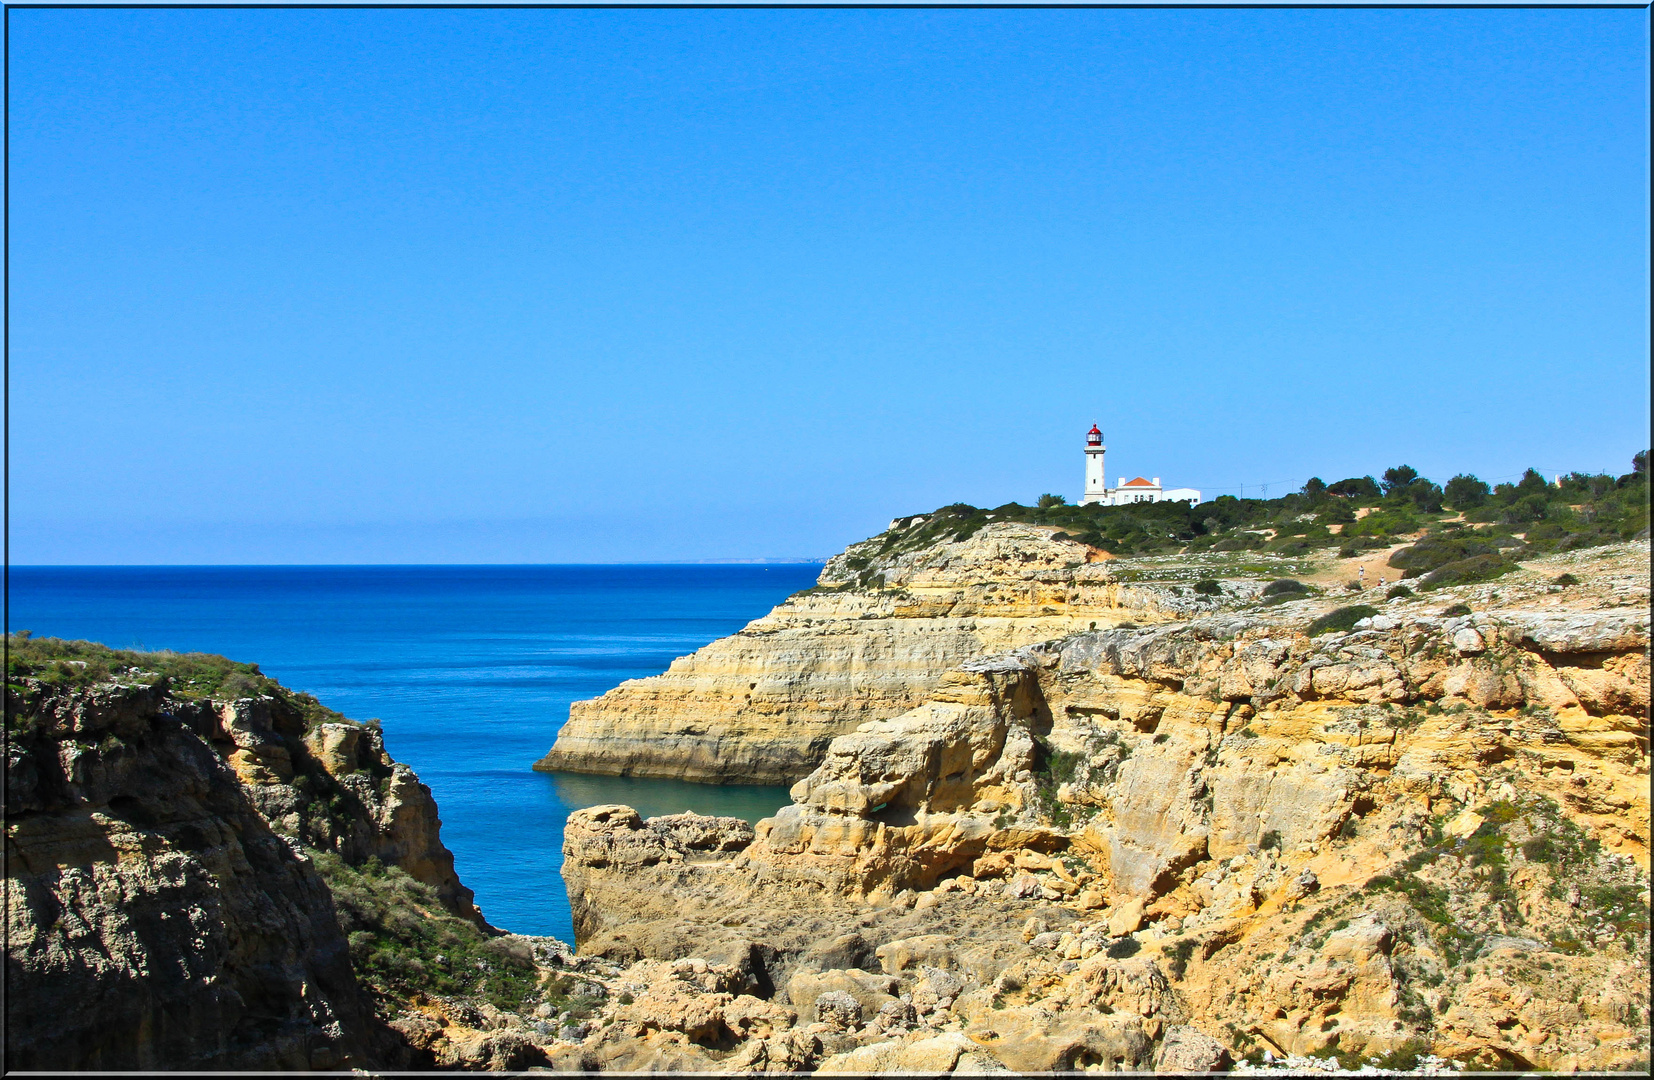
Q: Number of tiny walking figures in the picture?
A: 2